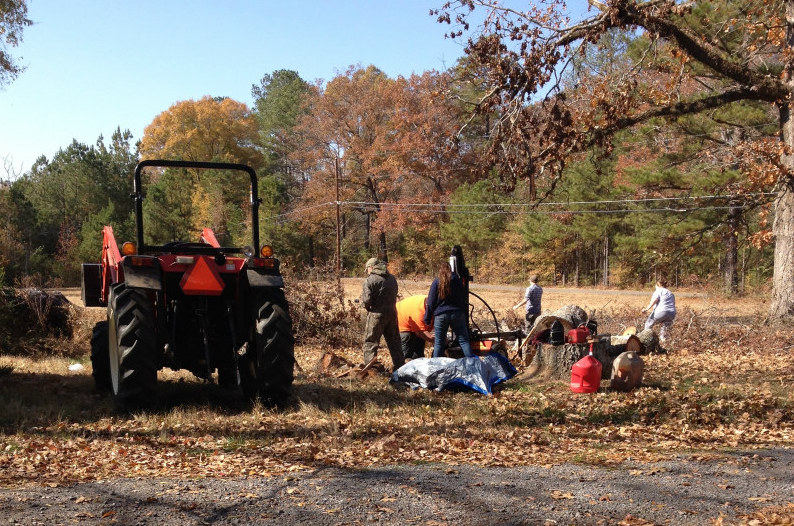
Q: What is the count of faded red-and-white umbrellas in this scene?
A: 0